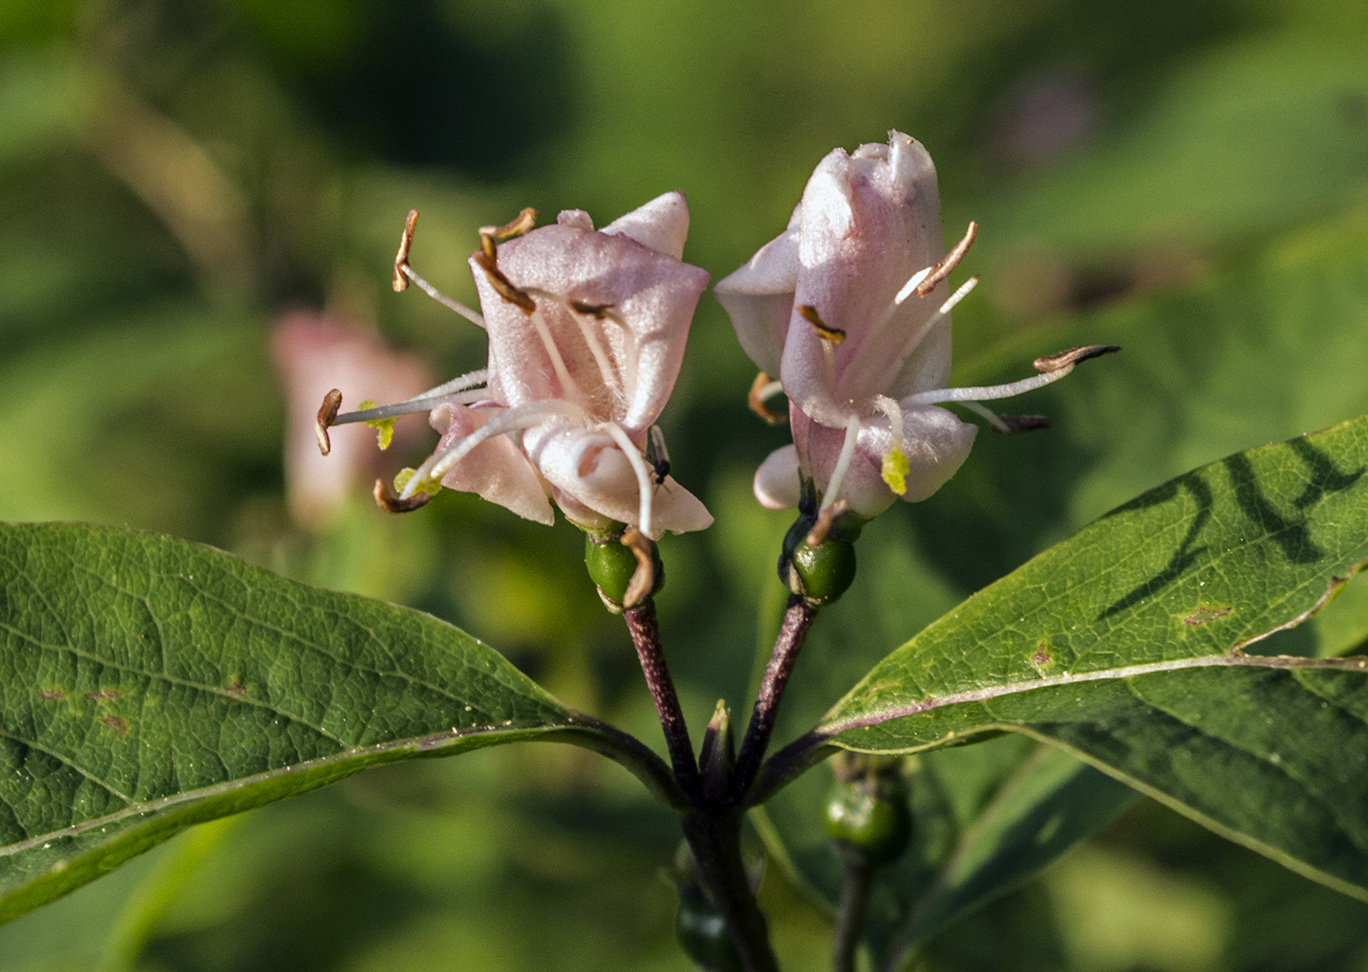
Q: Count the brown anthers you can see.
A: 13